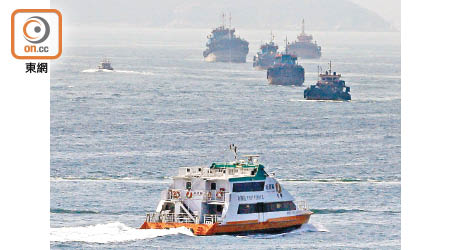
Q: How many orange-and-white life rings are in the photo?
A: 5